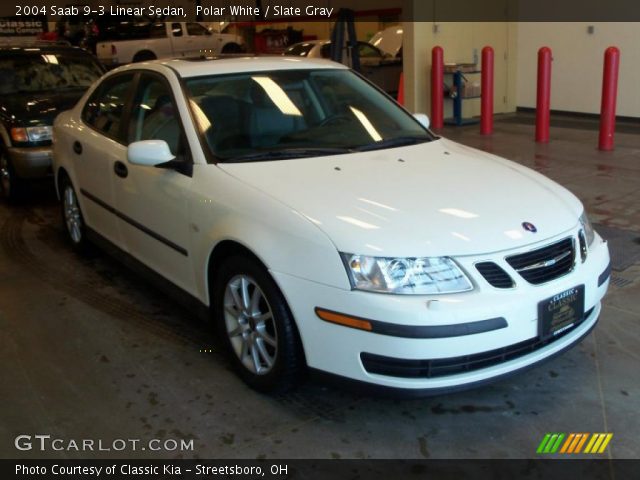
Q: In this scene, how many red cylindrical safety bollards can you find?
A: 4